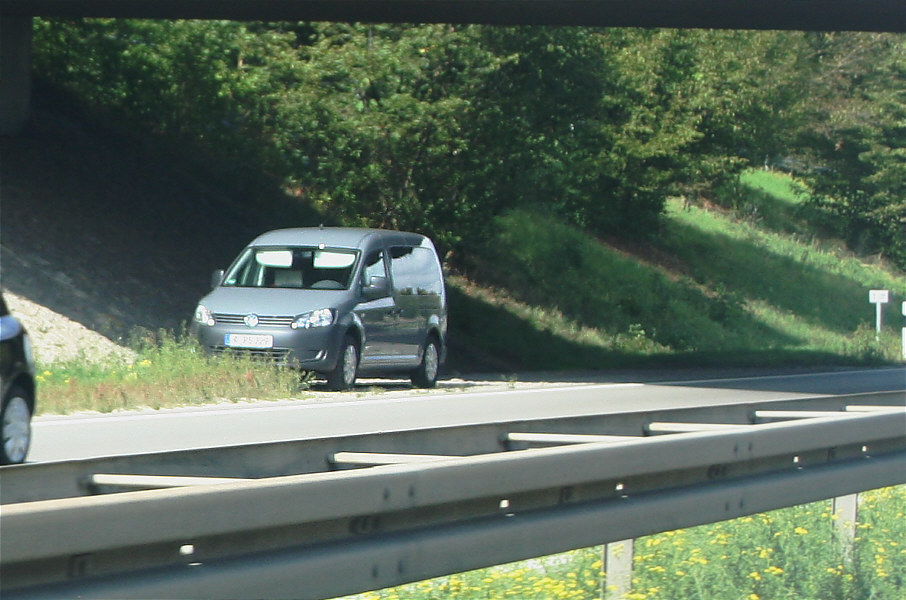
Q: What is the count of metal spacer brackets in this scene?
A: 6